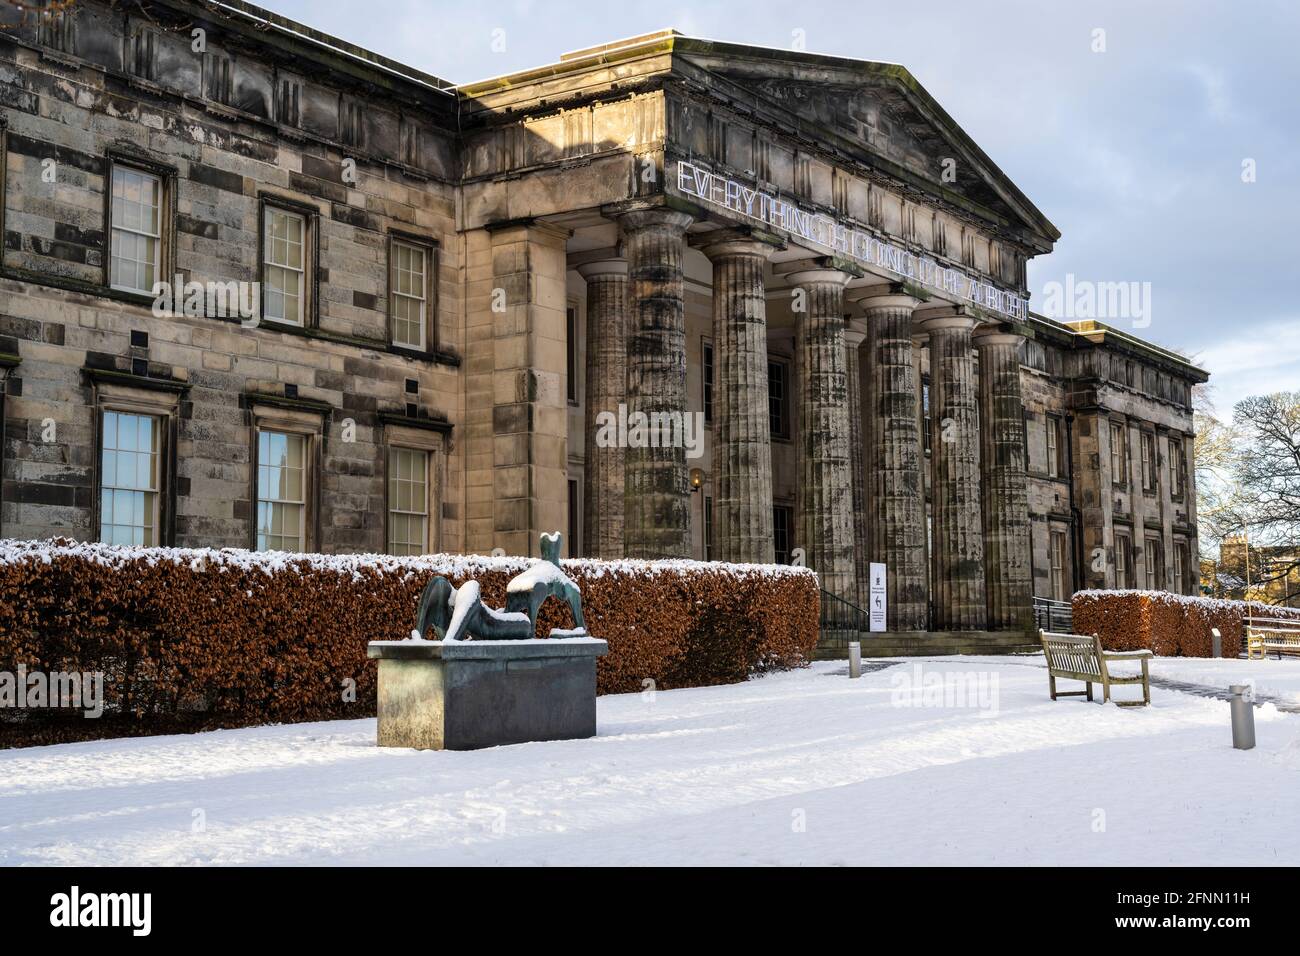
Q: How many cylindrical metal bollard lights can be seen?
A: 2